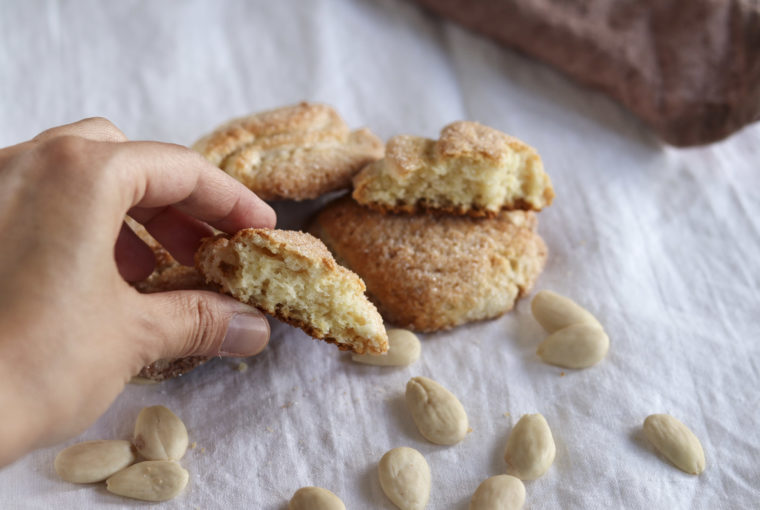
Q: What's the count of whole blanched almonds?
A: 12